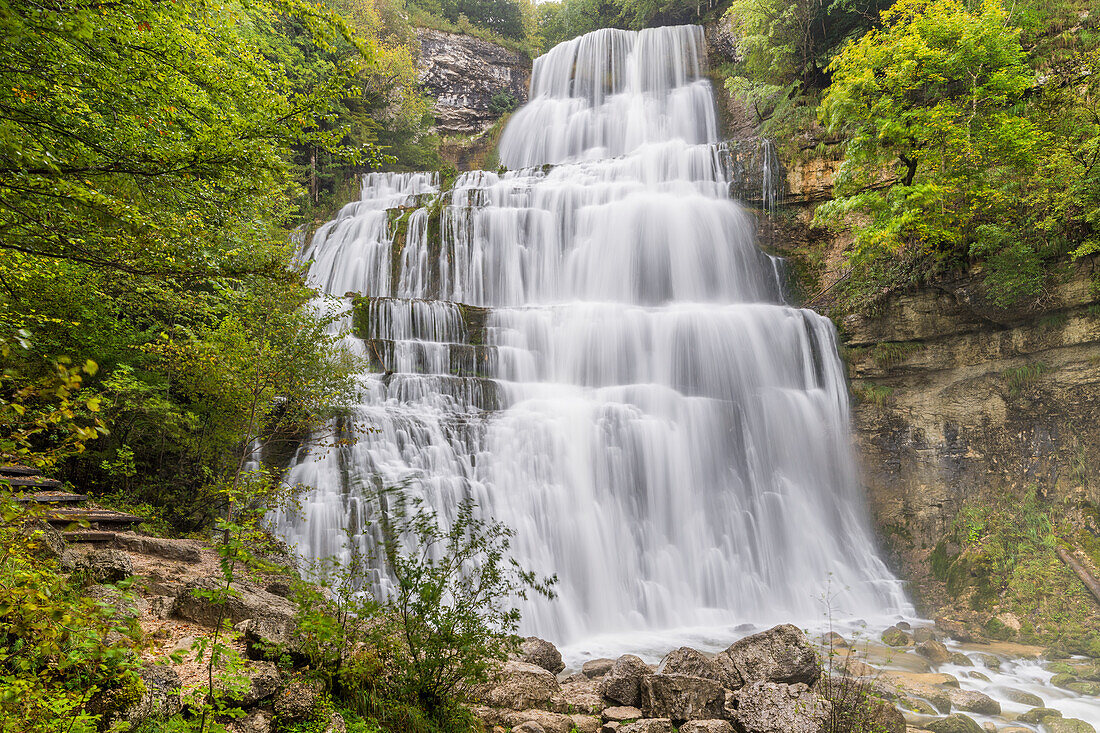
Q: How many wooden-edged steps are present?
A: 5